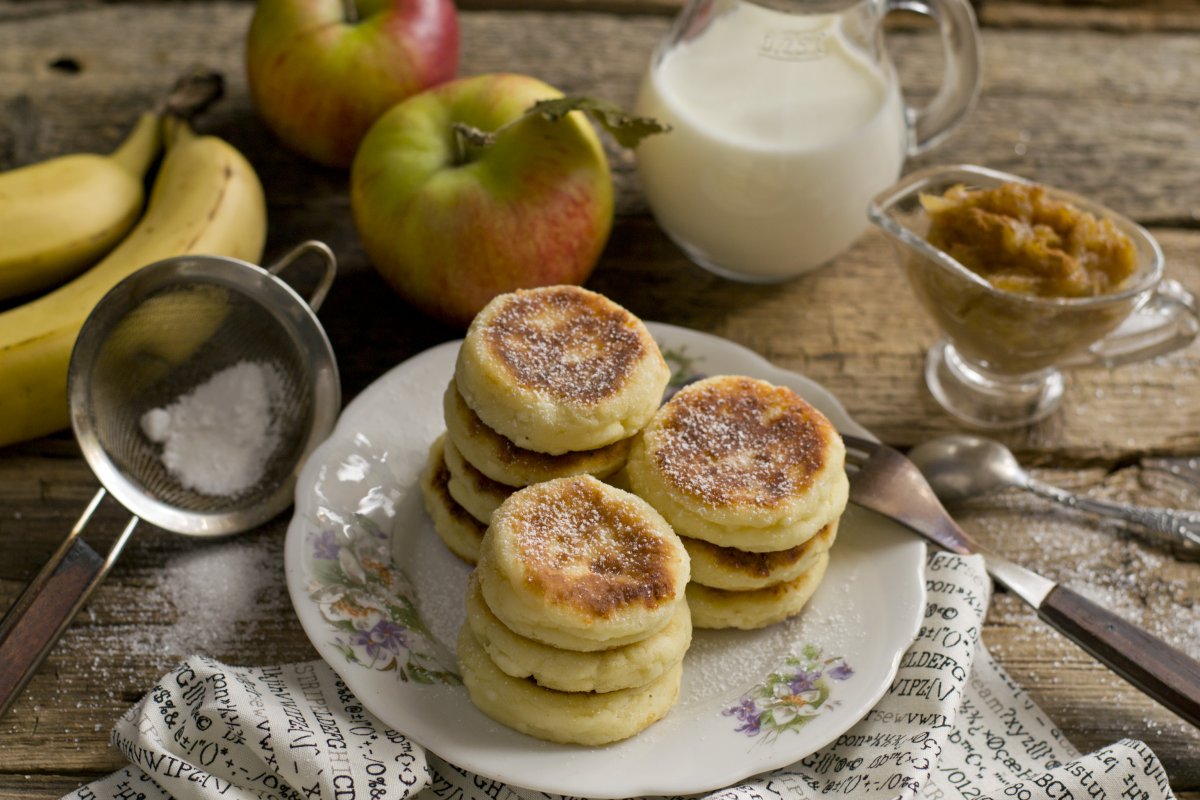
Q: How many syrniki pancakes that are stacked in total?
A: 10